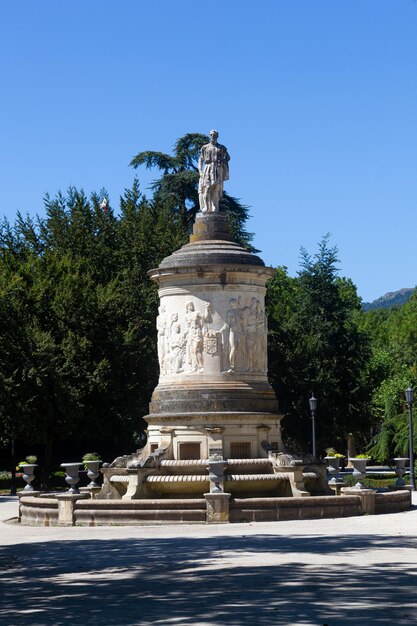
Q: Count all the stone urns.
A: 7